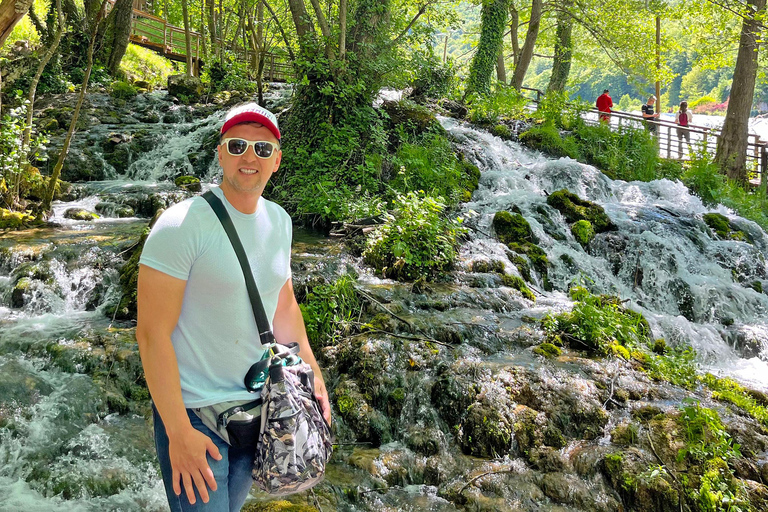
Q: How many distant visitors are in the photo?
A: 3